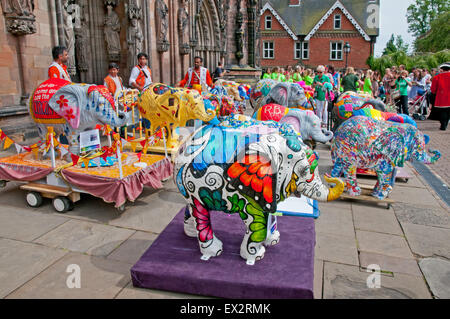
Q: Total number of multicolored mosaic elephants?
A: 1